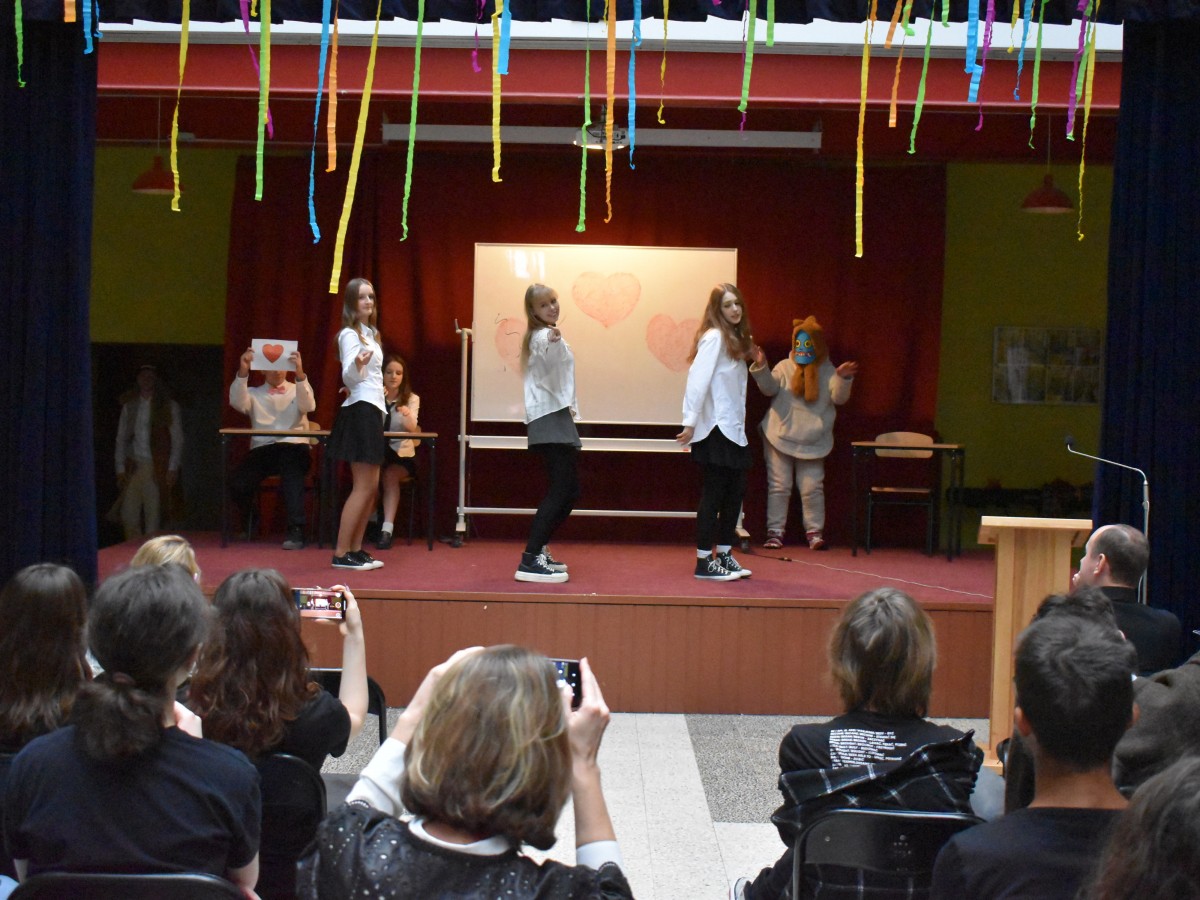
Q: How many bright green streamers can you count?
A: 11